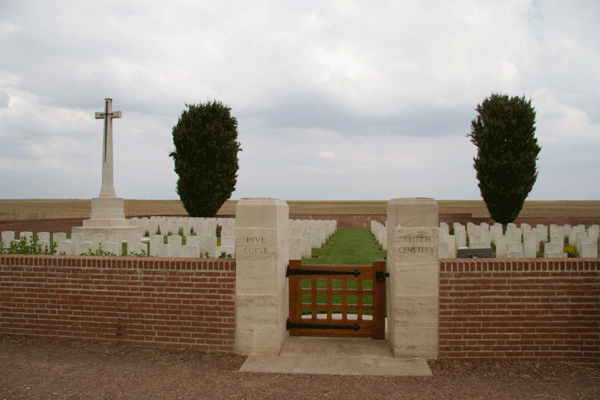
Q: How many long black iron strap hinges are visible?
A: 2